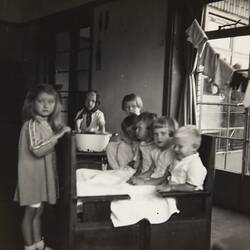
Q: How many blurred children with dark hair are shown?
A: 2